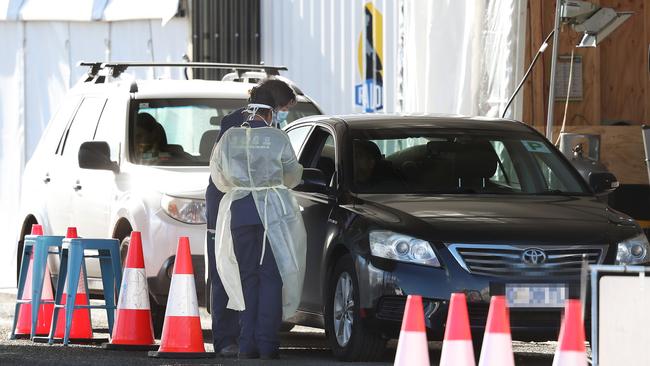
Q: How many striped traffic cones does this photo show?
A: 8